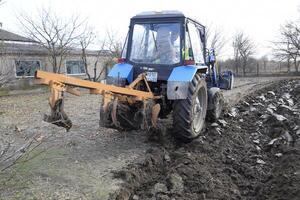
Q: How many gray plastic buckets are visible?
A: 0